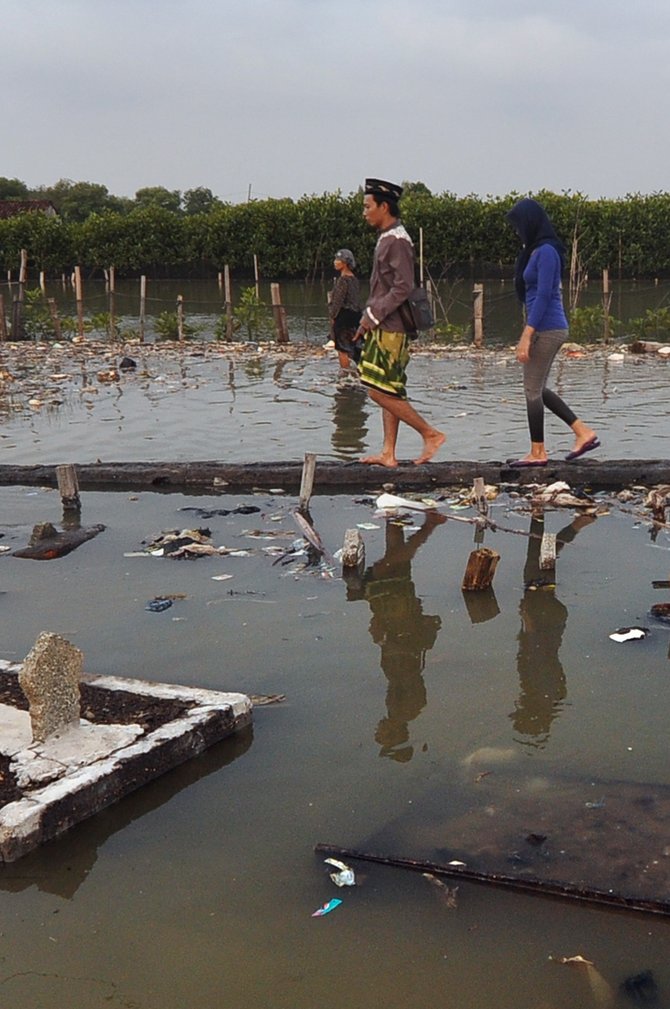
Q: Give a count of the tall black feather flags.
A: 0